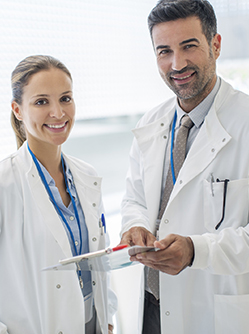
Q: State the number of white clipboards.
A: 1